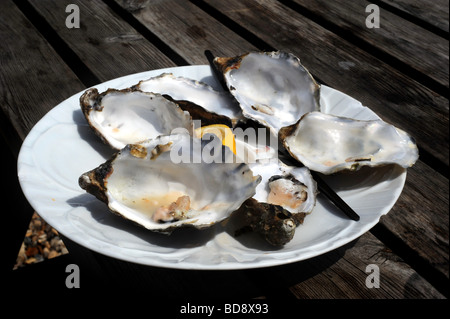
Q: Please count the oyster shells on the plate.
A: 6